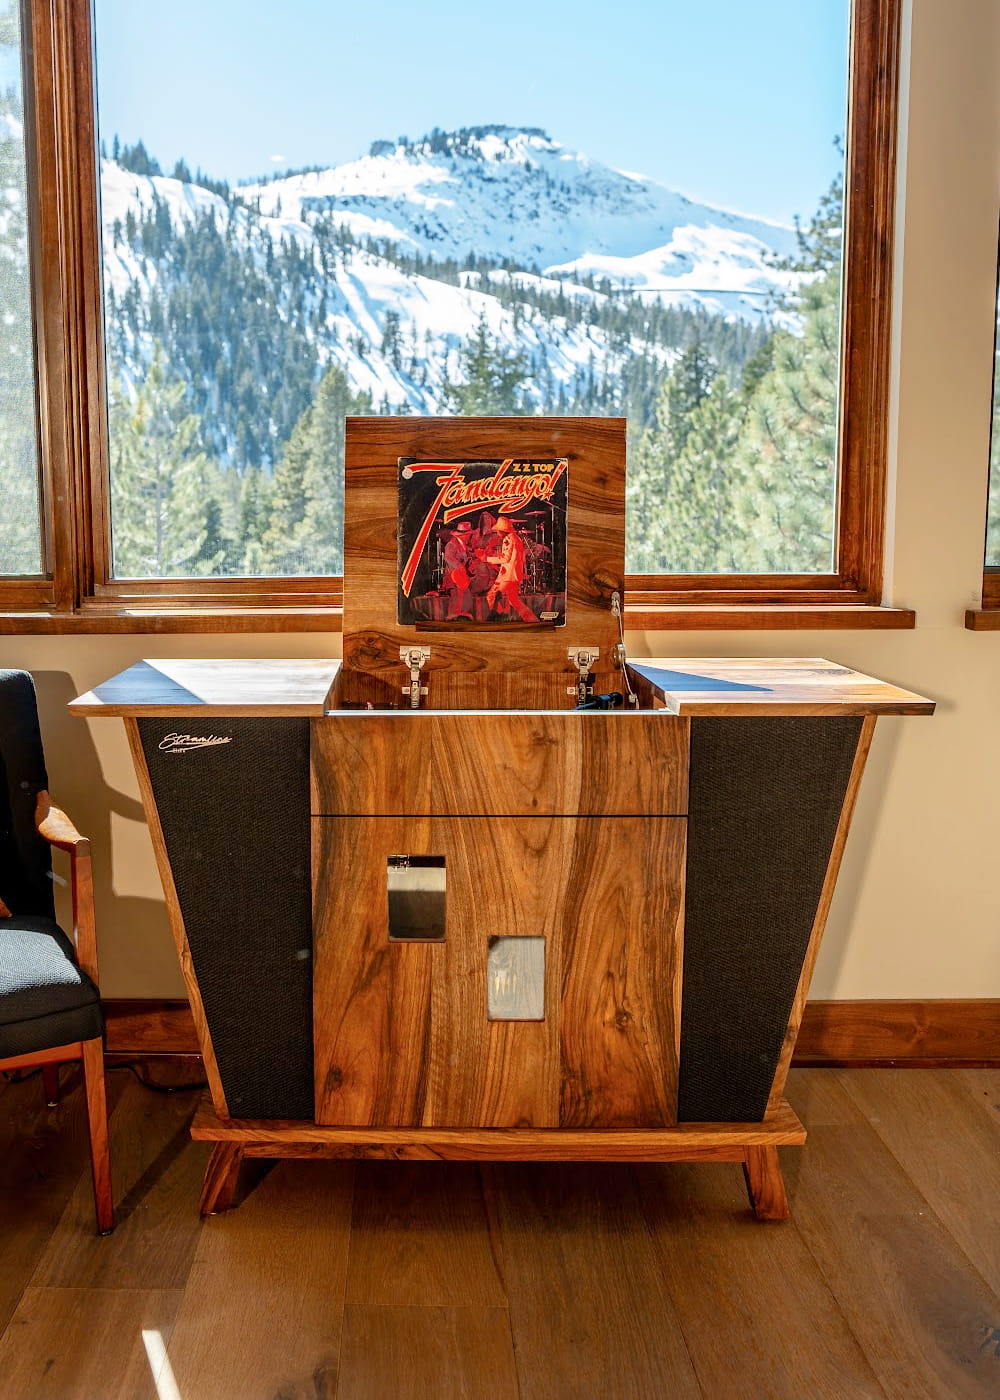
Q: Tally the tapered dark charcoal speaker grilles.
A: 2